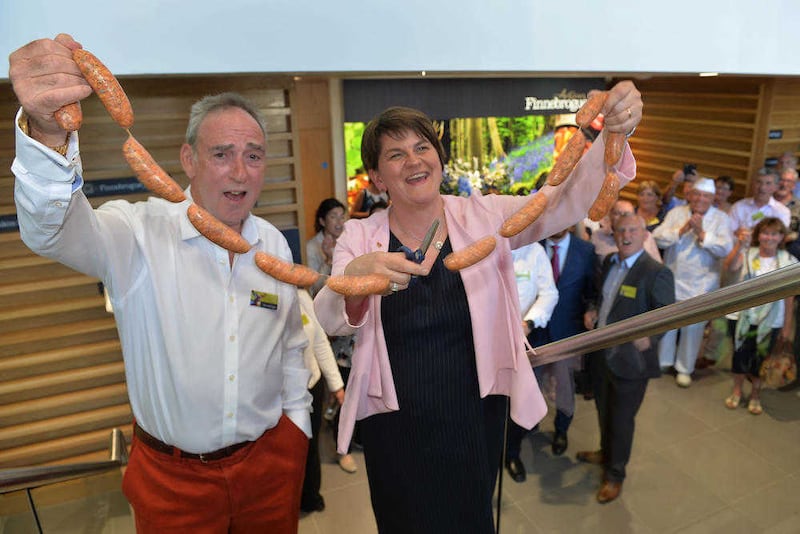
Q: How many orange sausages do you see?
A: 12